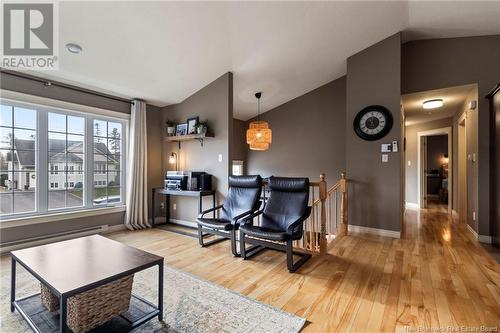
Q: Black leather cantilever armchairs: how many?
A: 2